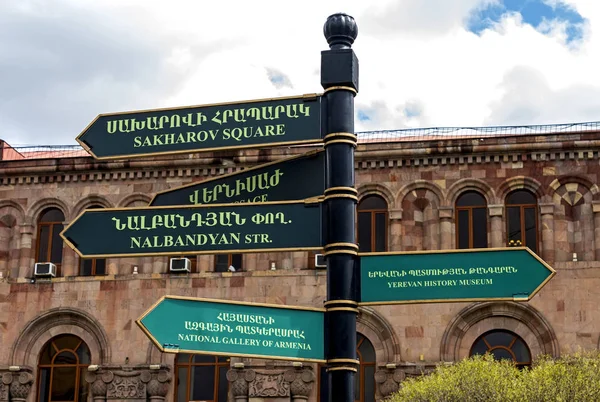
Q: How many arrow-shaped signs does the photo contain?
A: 5